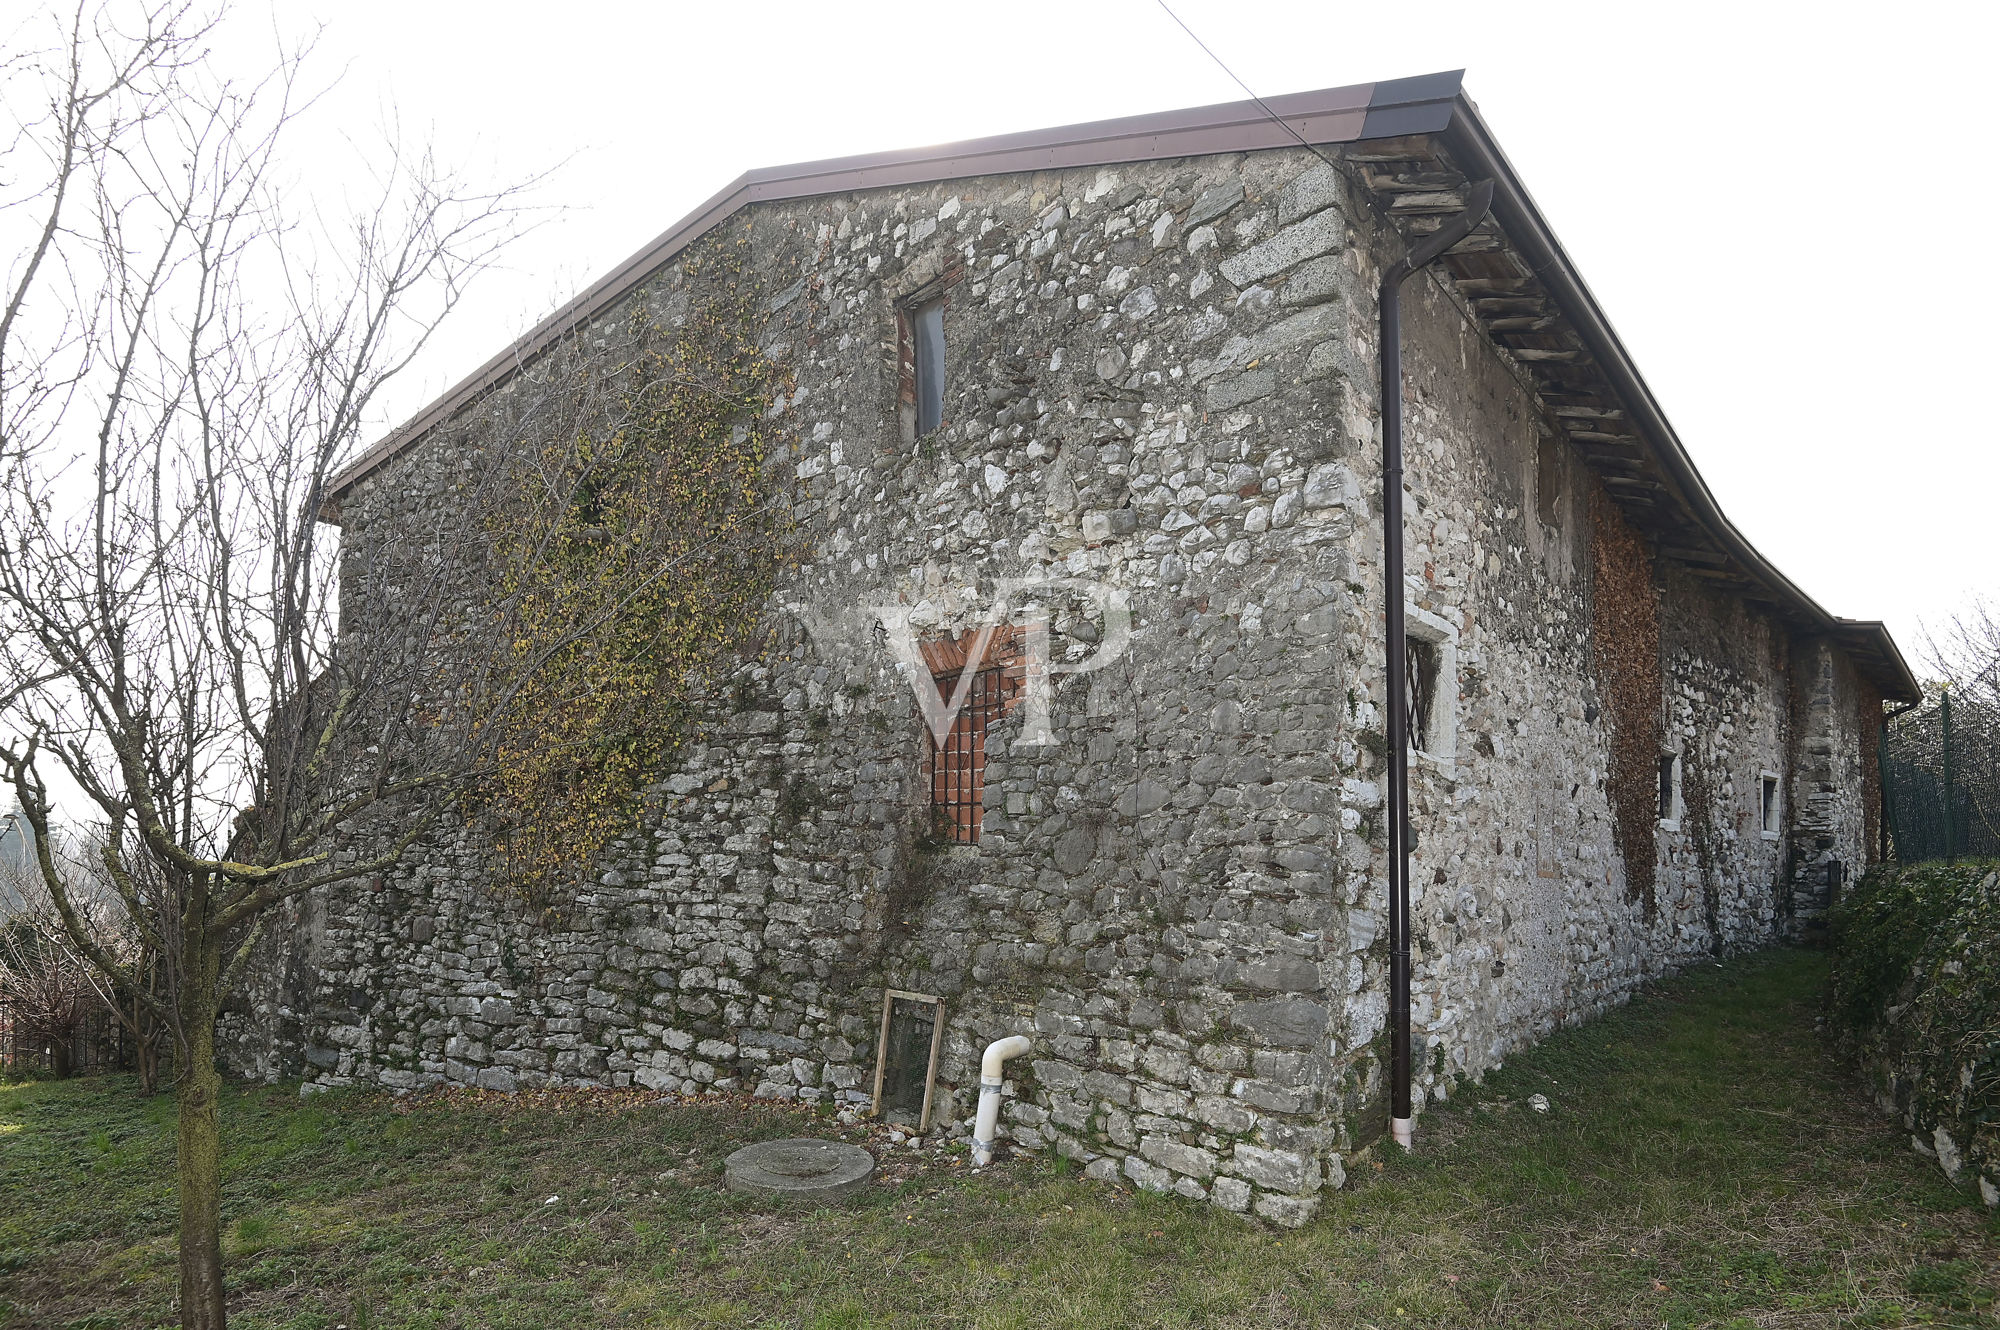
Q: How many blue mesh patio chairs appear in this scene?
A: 0